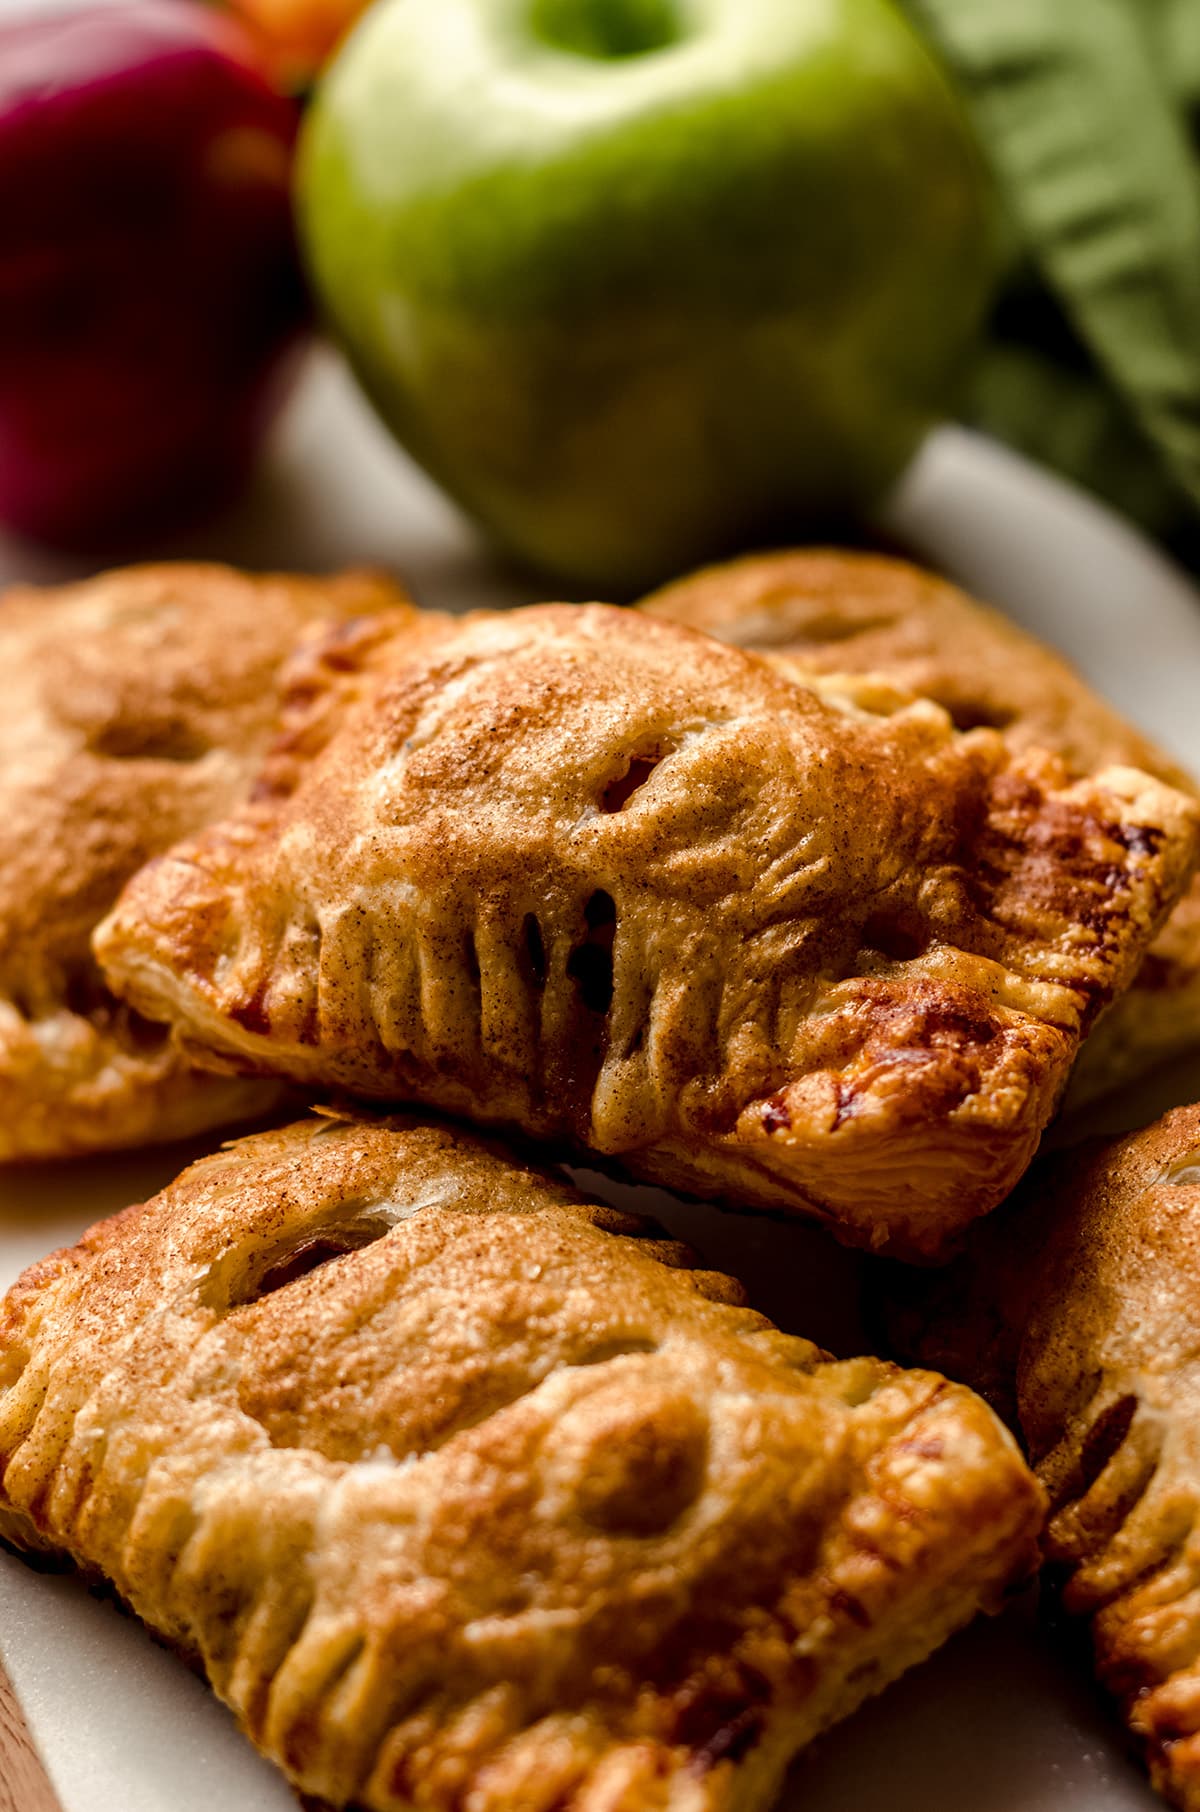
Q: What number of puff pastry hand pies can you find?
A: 5